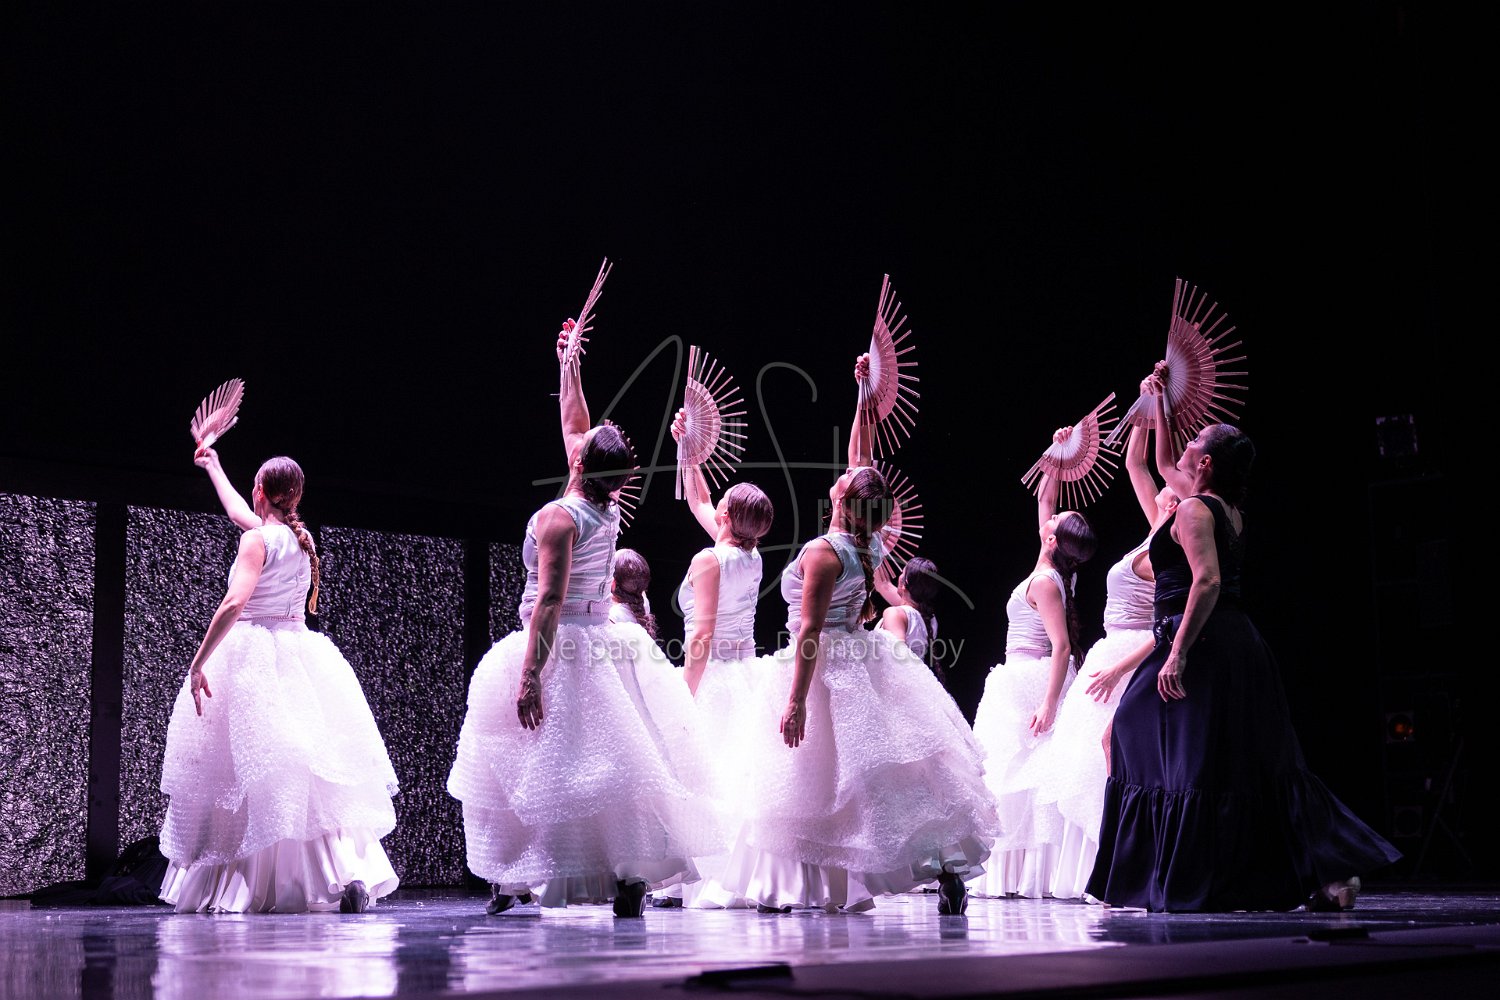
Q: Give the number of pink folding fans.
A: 9